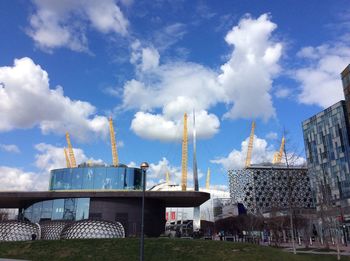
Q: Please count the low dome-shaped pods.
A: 3